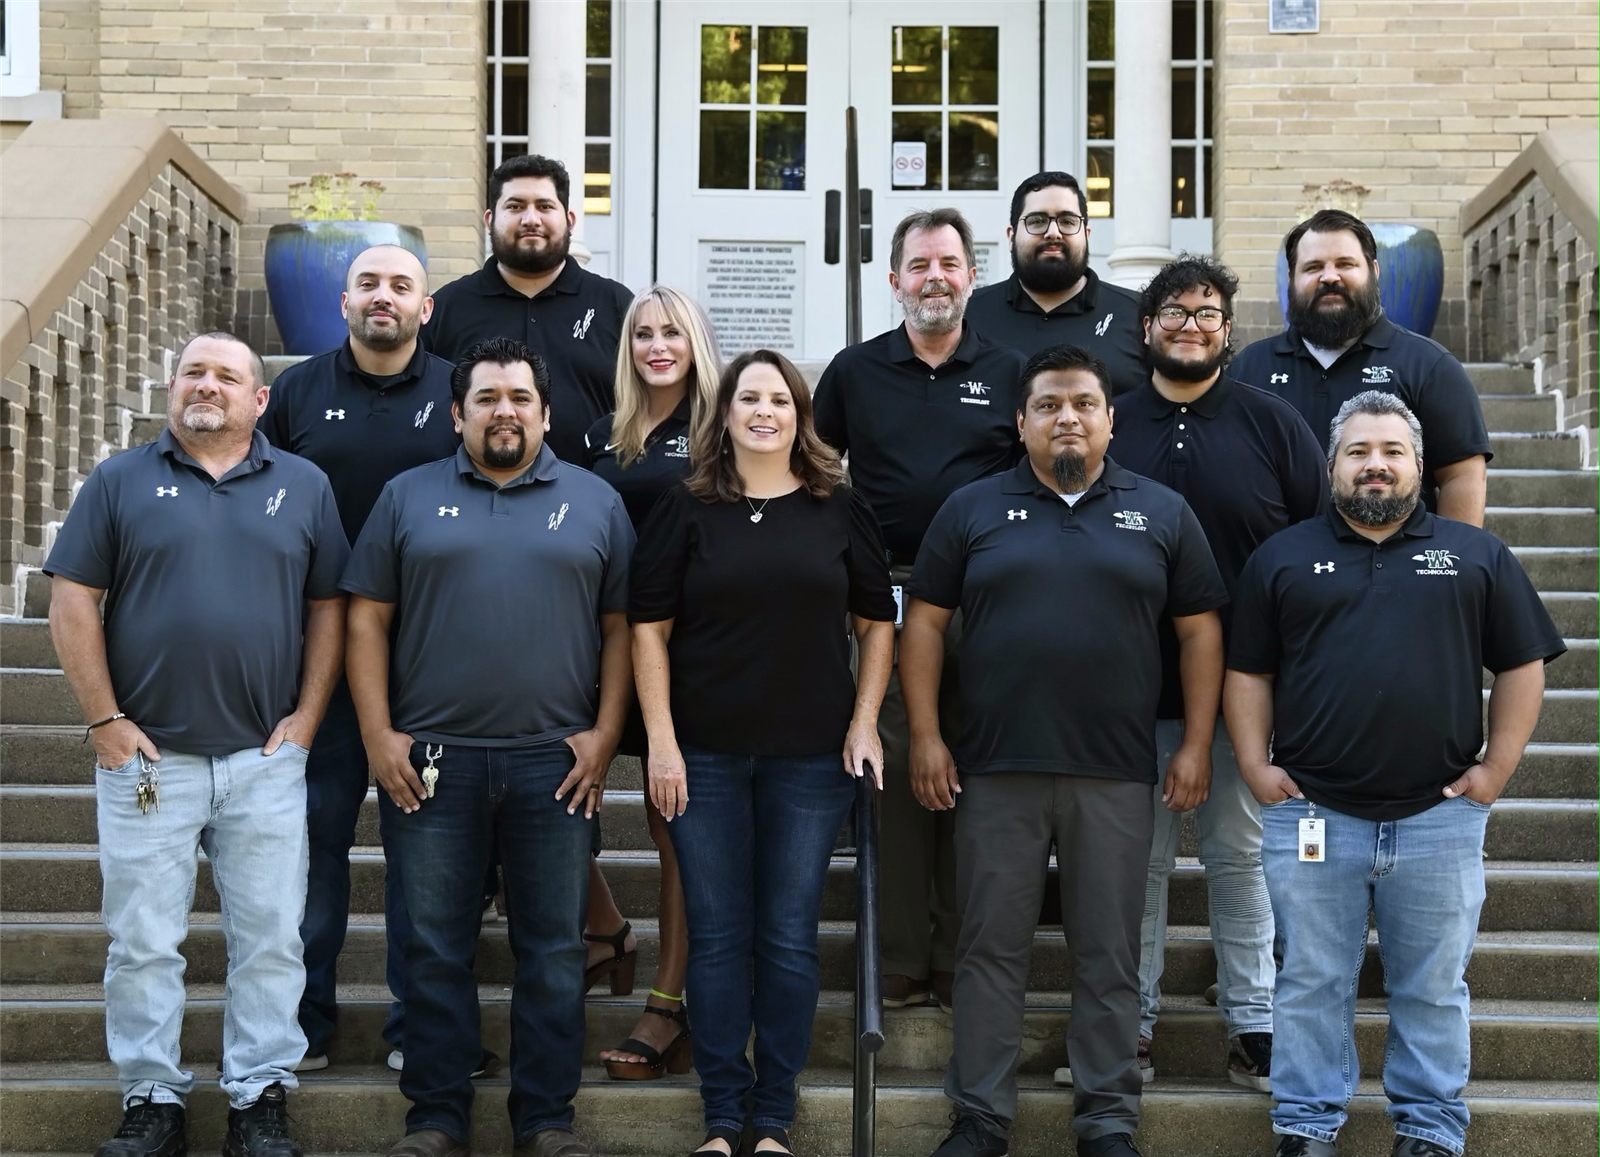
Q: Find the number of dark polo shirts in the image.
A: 11